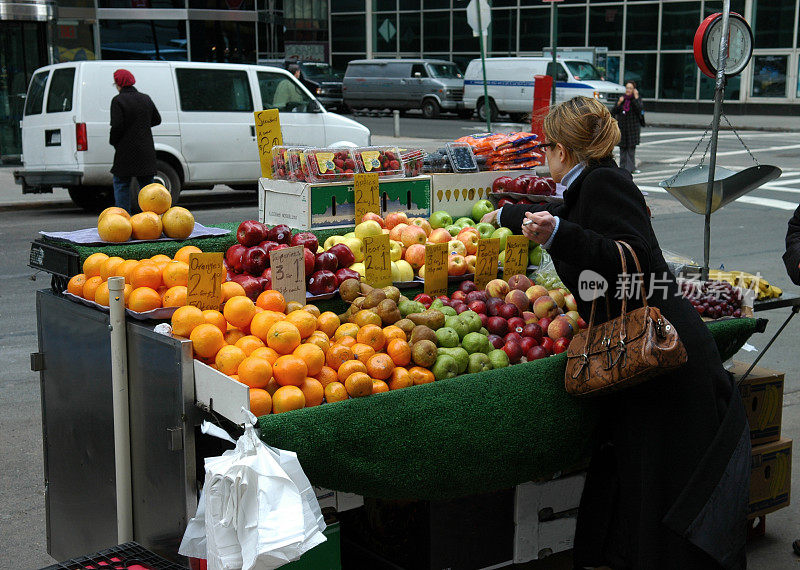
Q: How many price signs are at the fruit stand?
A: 8